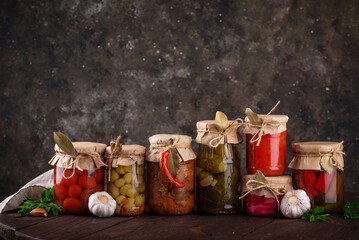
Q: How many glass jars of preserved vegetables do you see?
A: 7